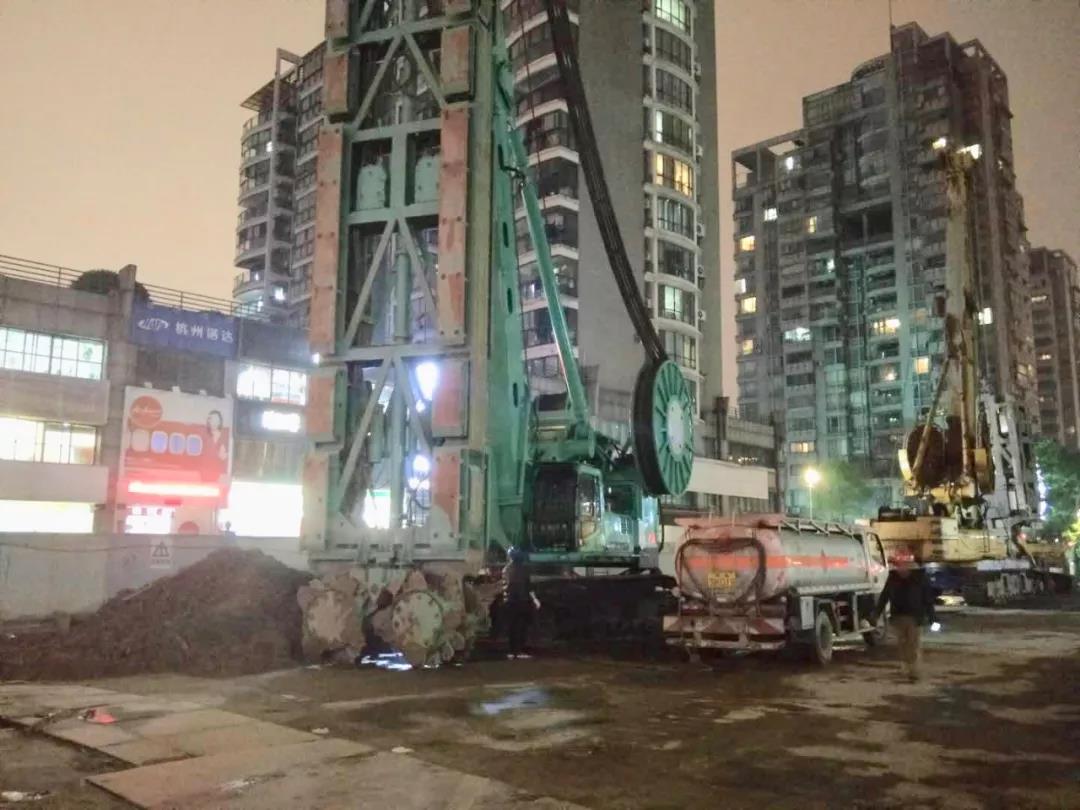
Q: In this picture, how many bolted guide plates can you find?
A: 10